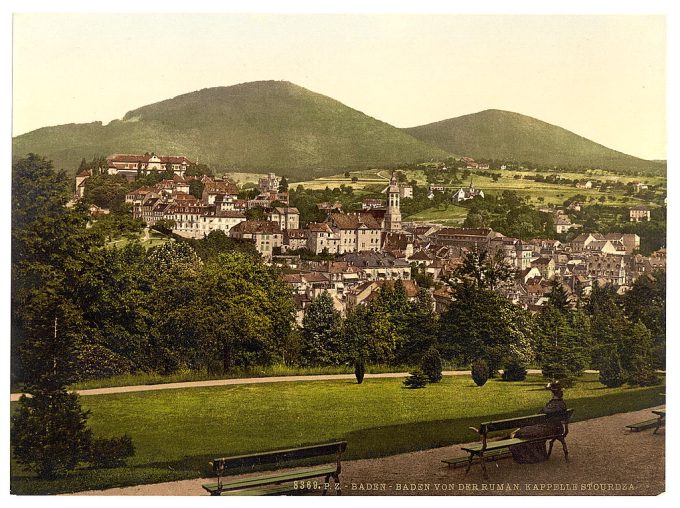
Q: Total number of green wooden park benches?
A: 3